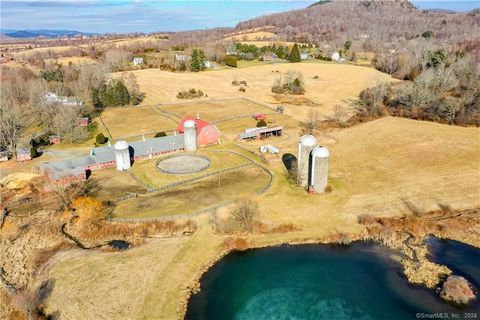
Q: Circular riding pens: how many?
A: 1